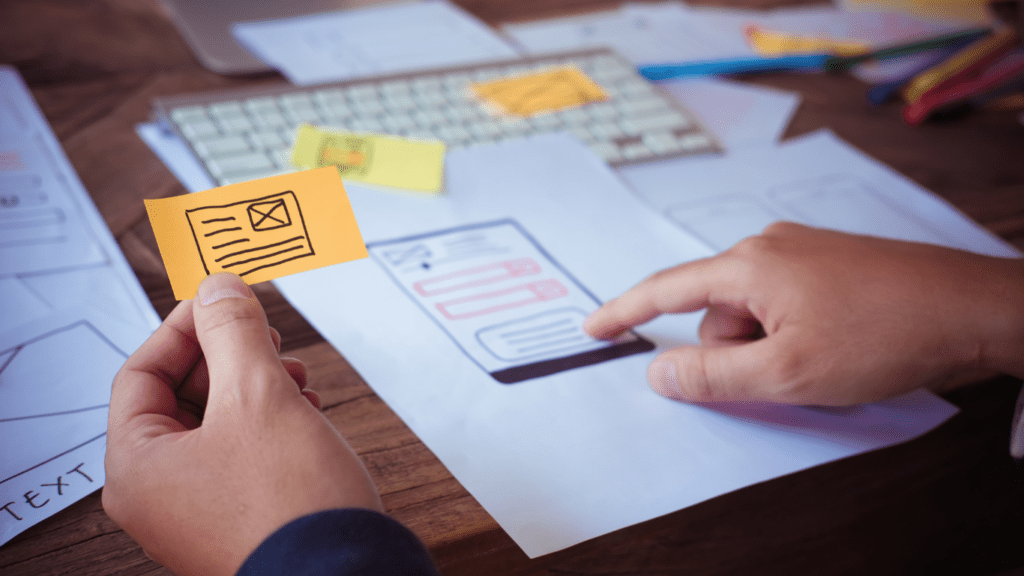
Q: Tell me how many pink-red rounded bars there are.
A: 2